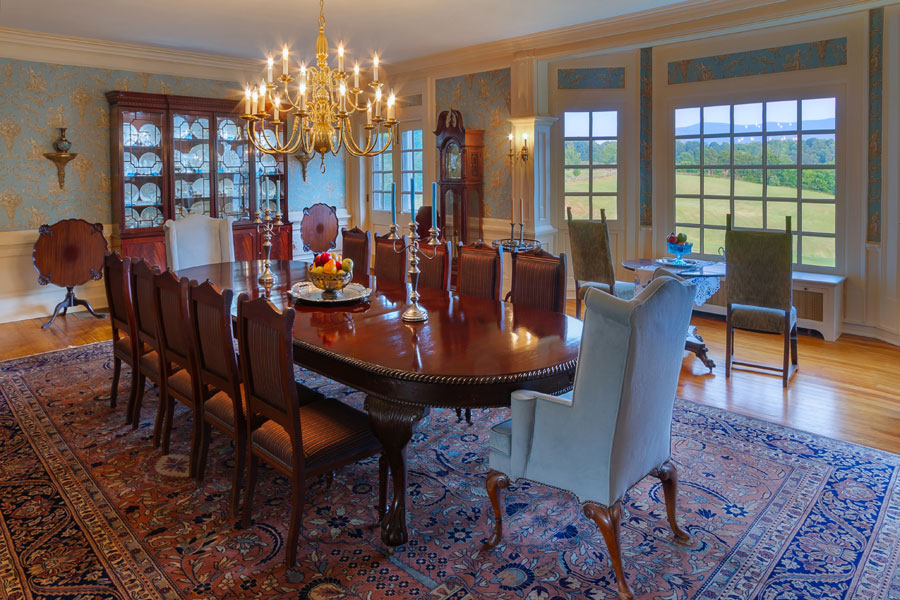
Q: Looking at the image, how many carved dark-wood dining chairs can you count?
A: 10